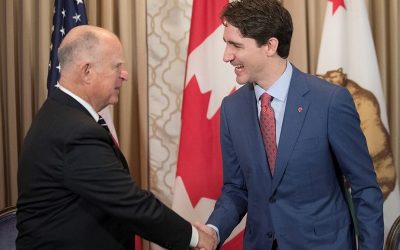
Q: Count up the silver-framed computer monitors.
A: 0